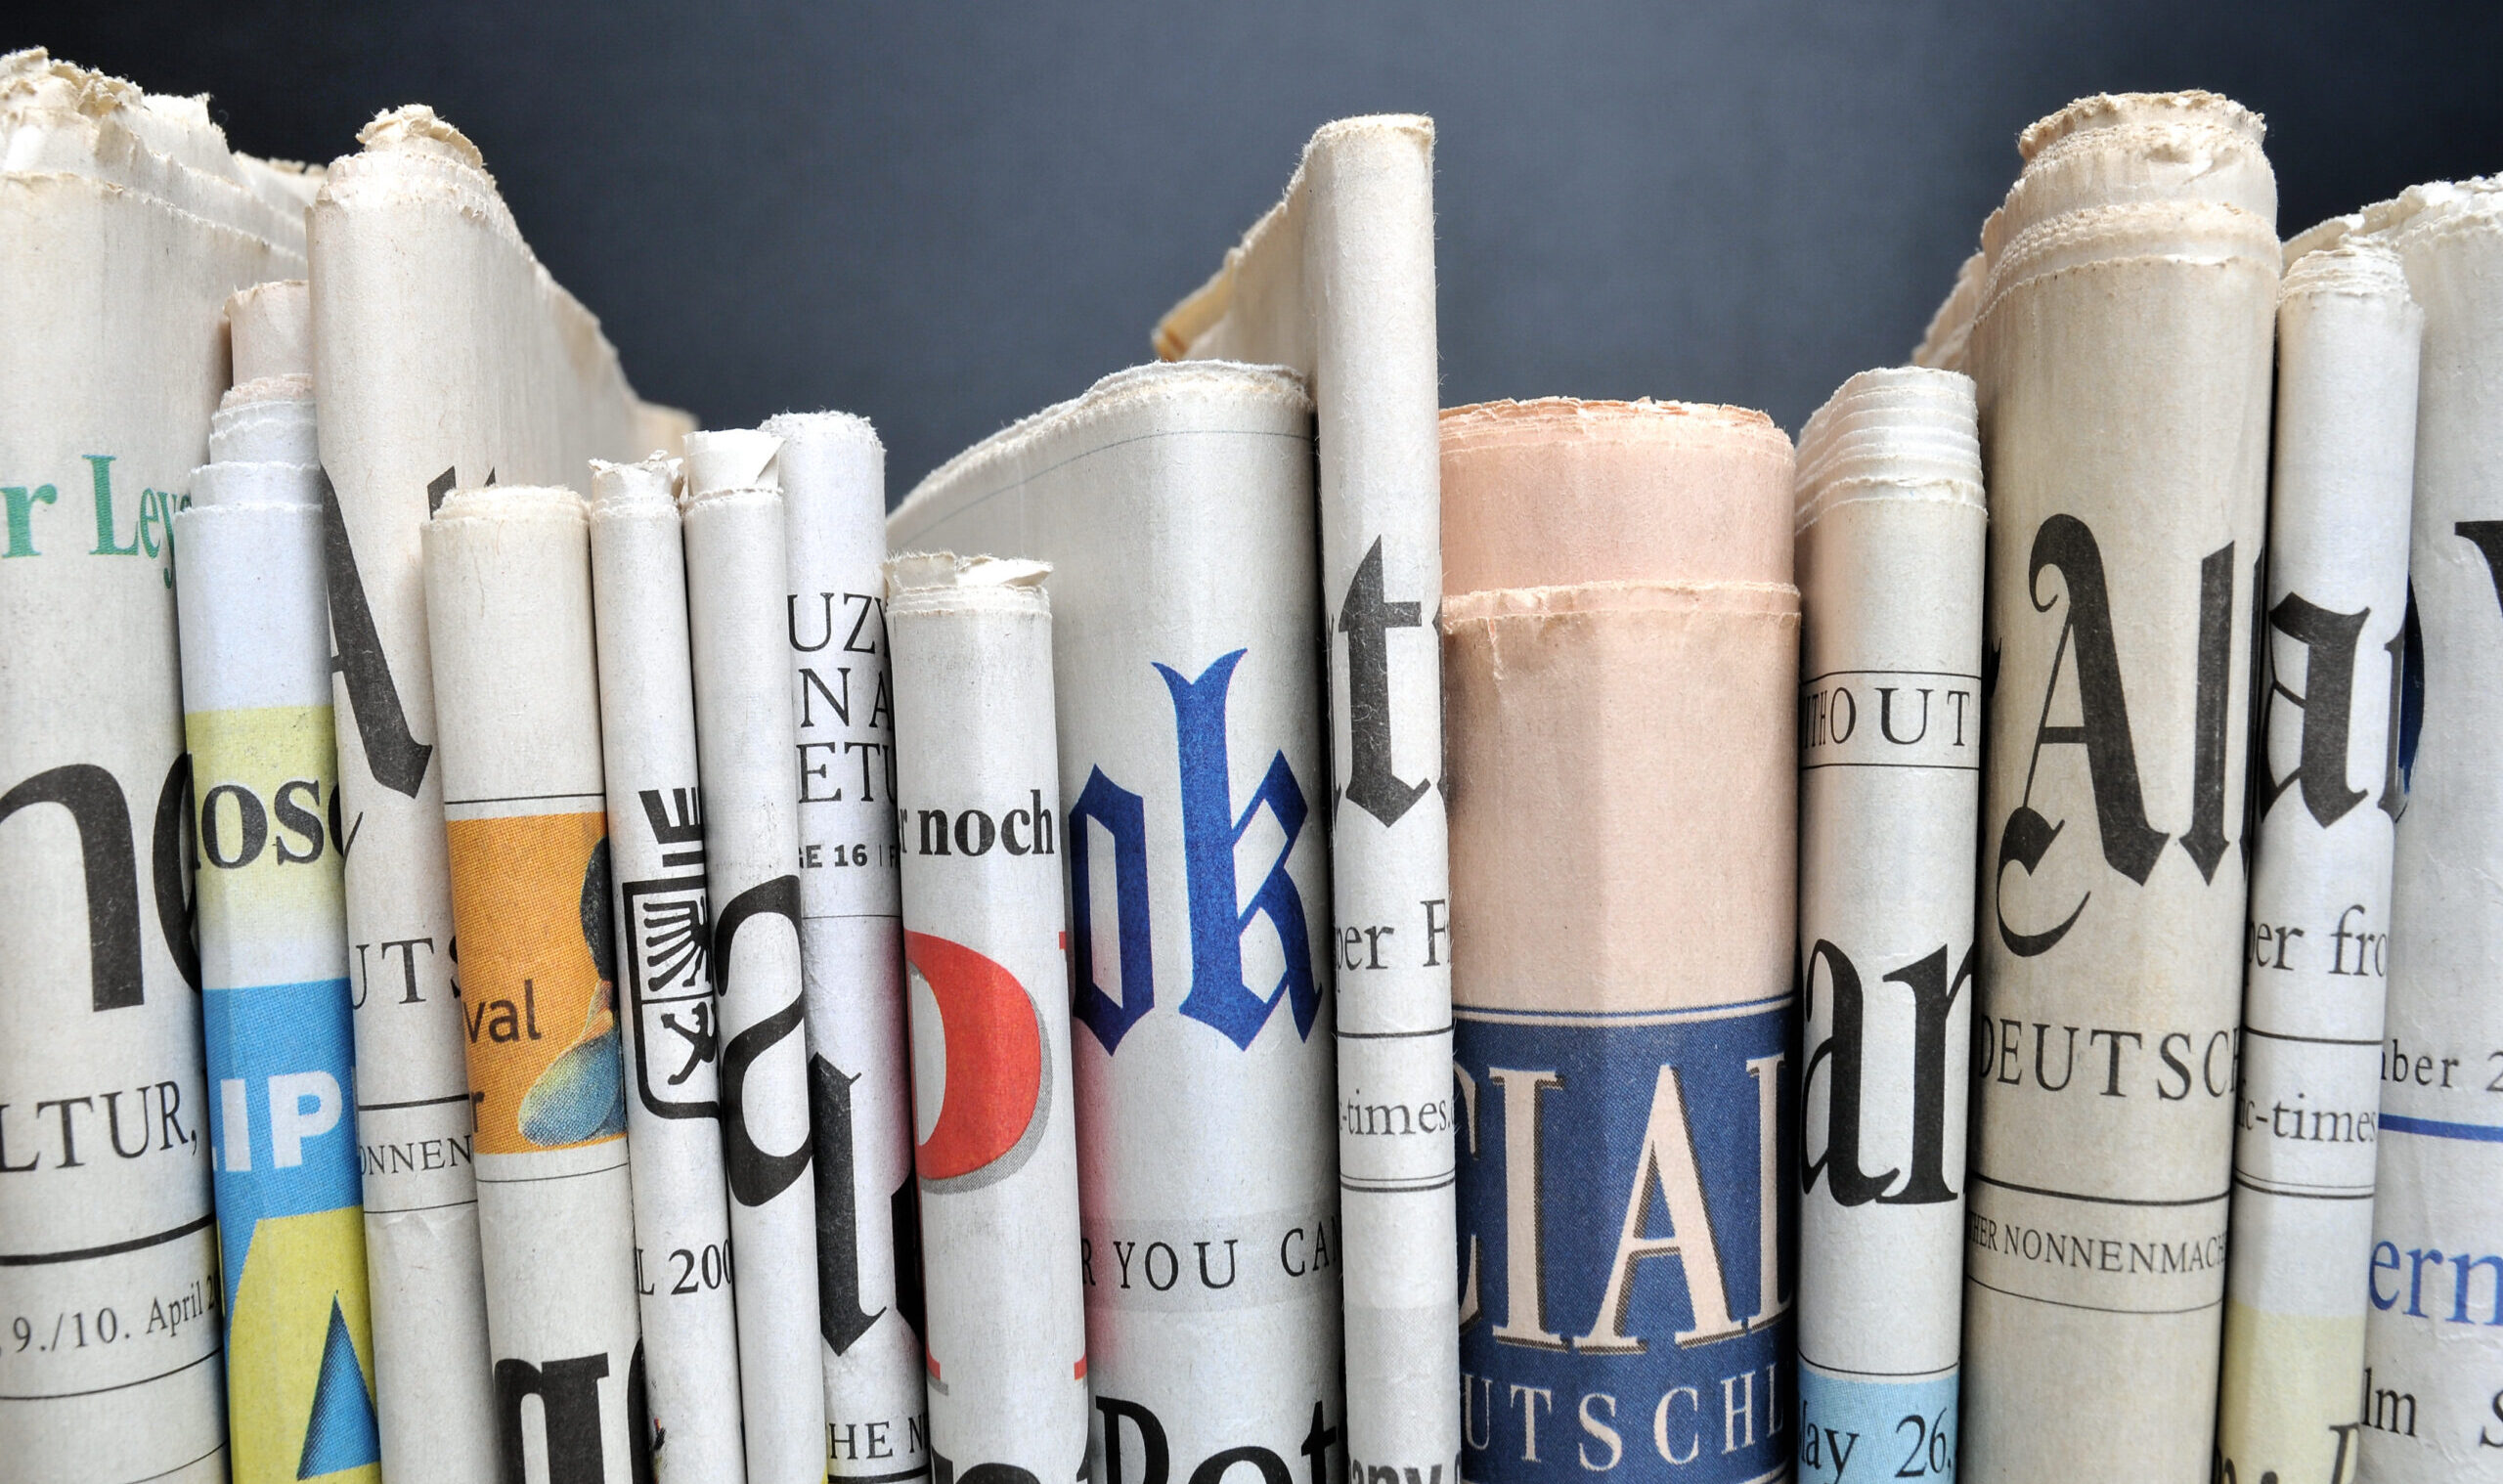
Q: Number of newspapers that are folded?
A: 15